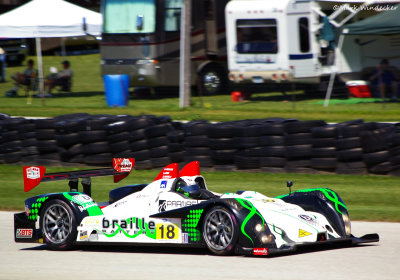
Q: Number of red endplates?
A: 2